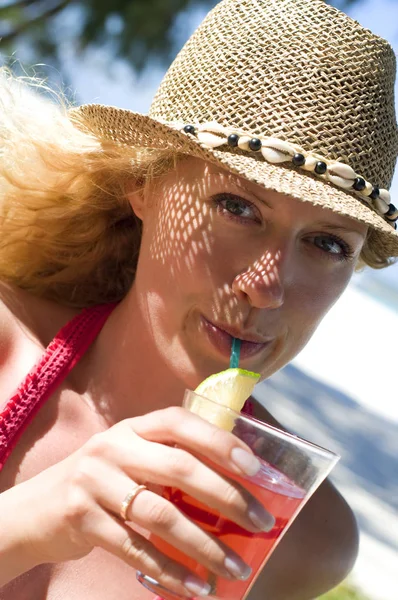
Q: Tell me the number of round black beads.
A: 8